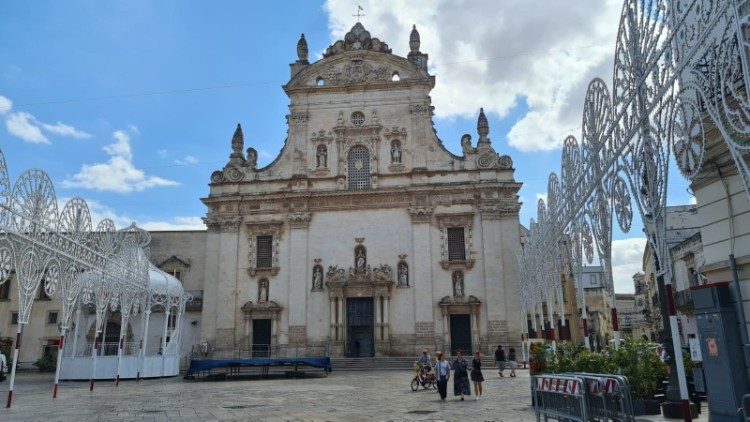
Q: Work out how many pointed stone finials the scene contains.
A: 4